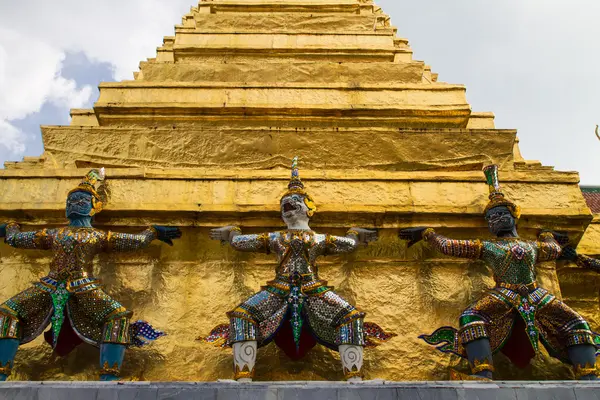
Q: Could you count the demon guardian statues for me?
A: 3